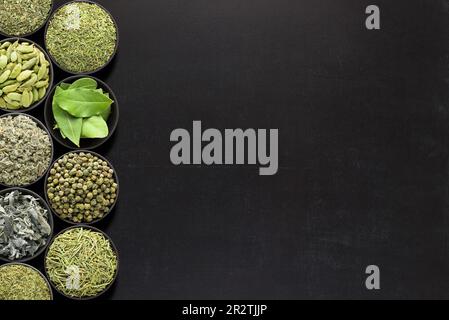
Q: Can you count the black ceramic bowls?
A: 9